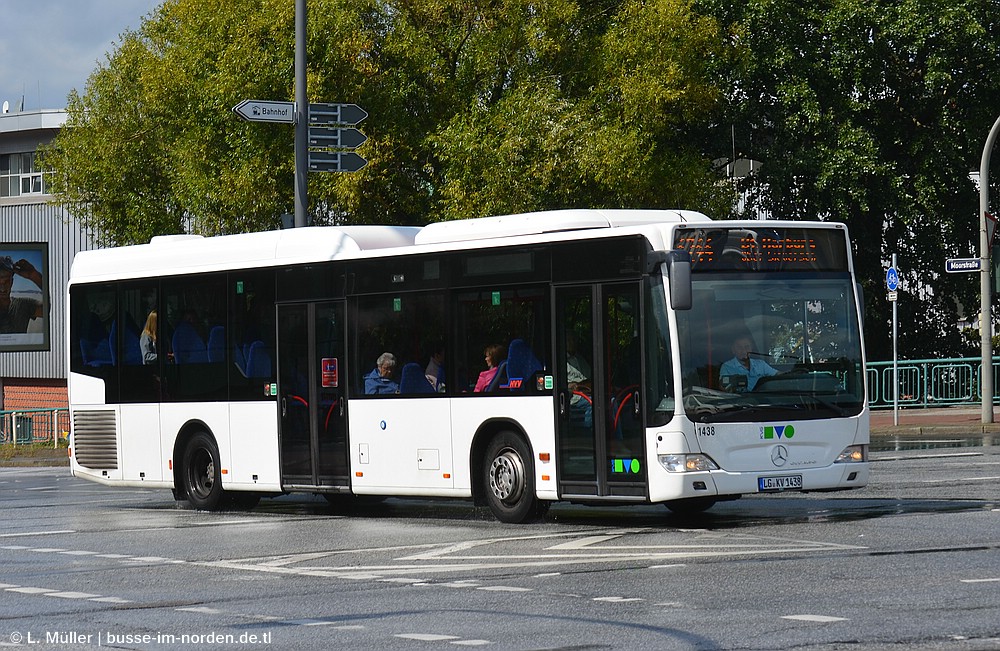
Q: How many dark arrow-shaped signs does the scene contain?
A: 3